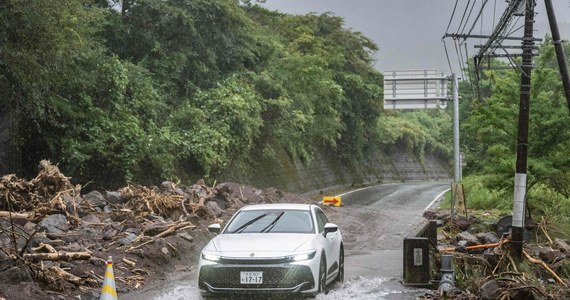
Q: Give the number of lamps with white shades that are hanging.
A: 0